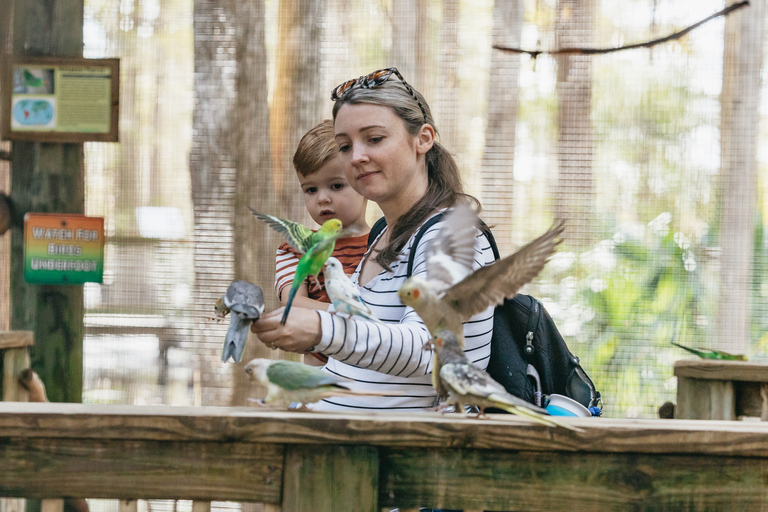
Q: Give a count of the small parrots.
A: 7